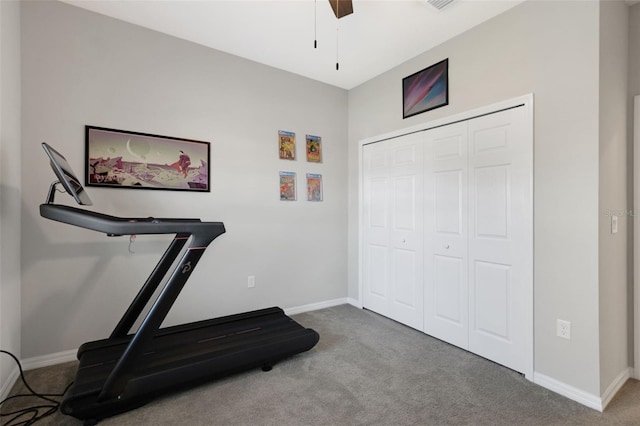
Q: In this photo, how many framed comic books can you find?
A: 4